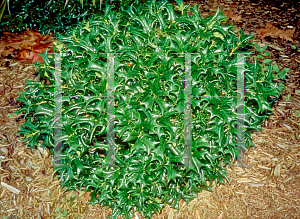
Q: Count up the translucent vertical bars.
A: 4